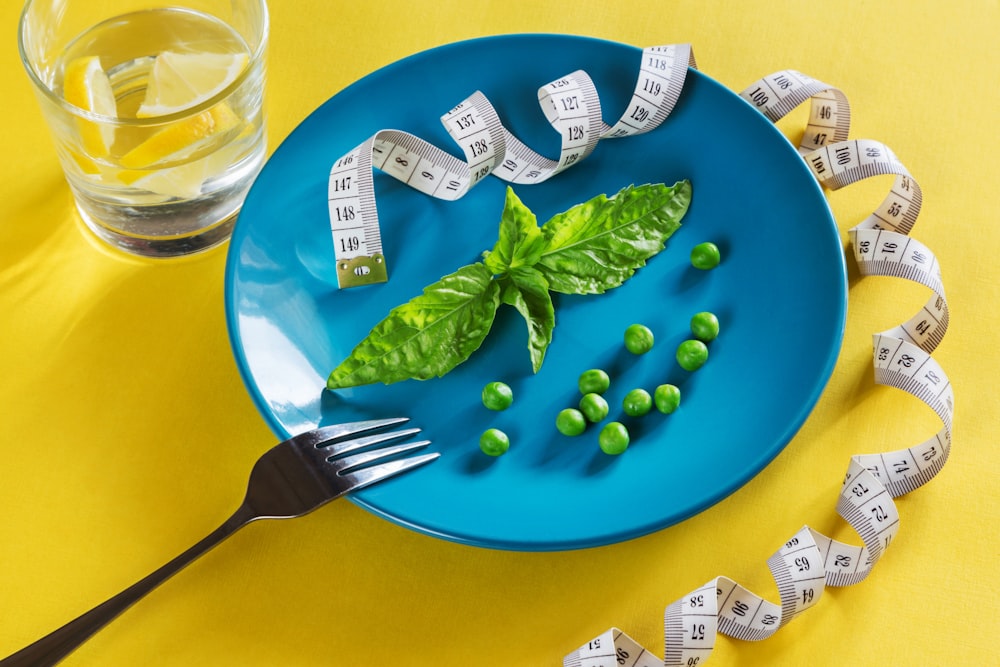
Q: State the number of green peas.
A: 12